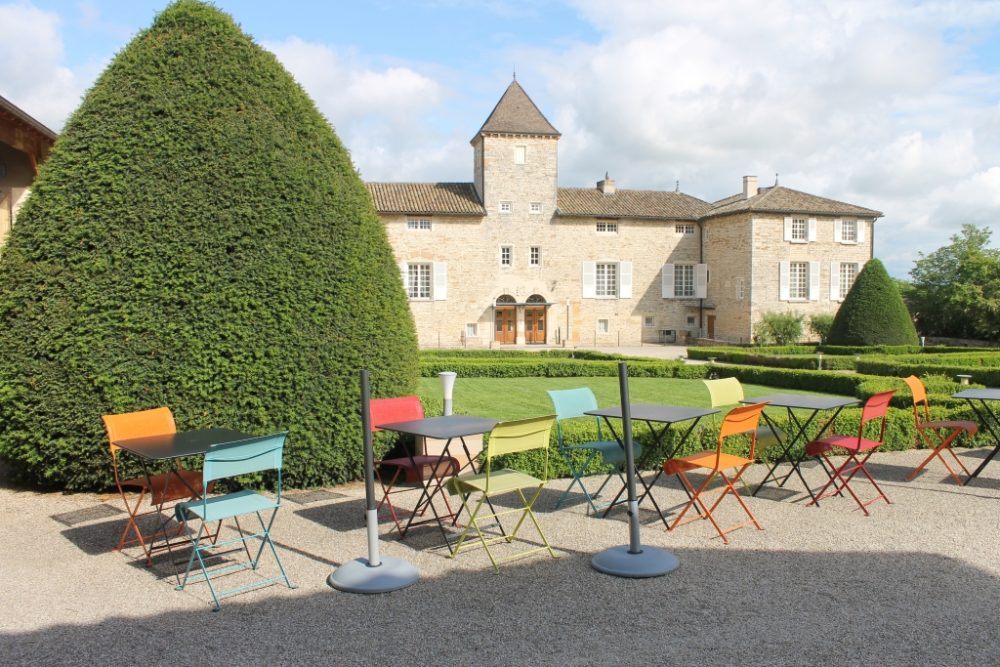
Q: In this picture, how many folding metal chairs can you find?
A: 9